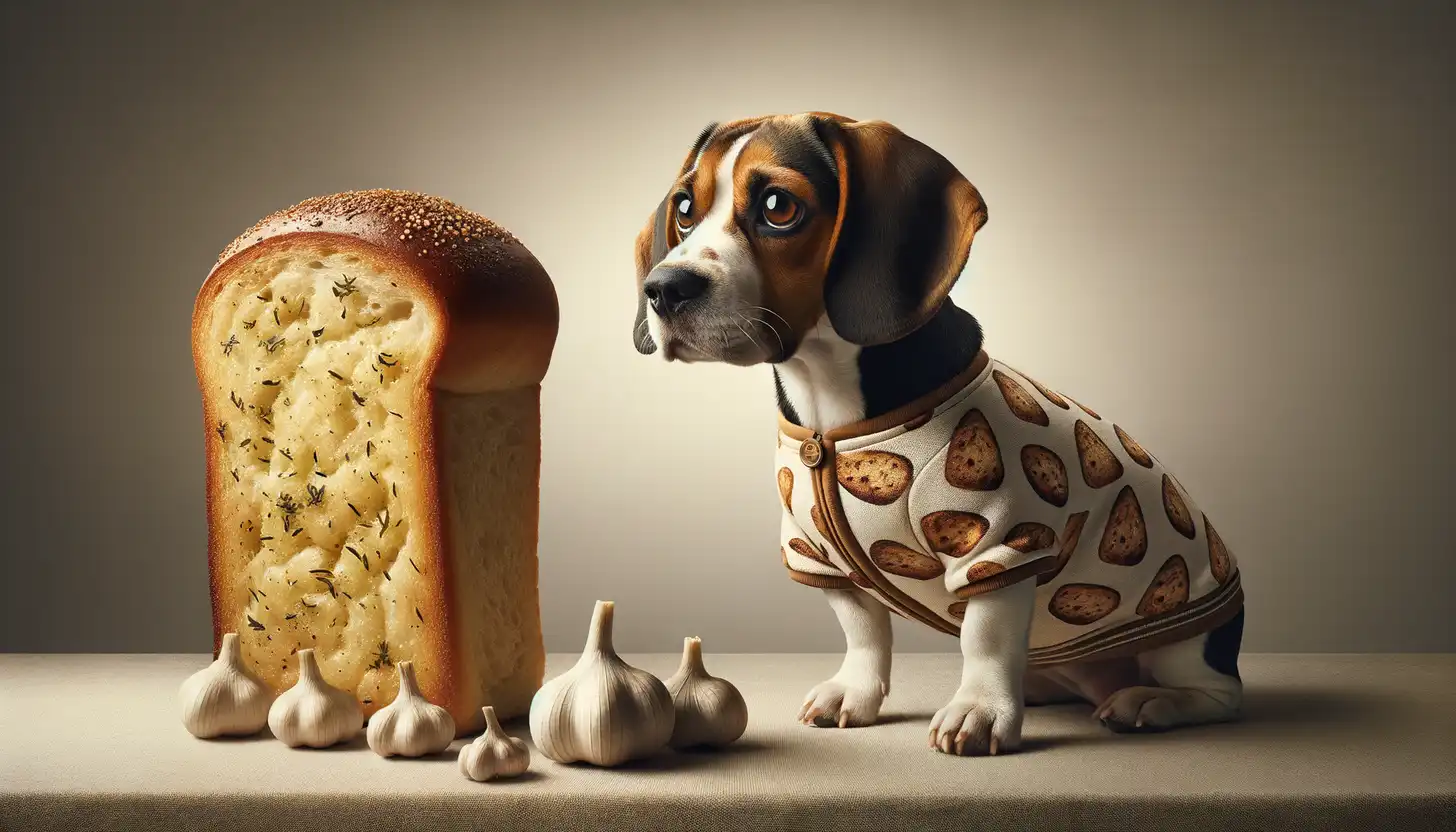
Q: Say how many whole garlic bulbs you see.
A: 6